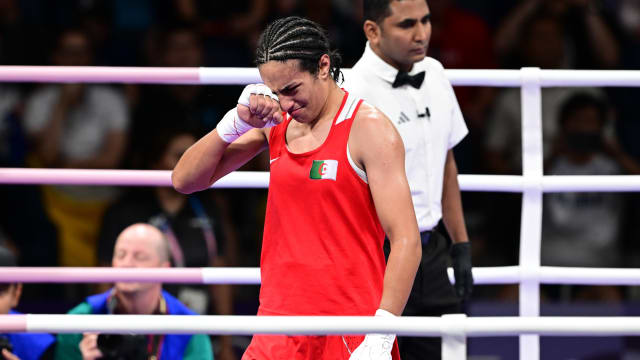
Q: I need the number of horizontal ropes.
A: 4